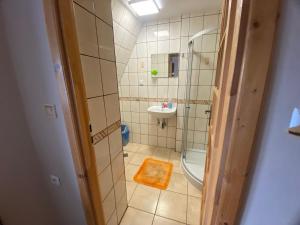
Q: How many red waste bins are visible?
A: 0